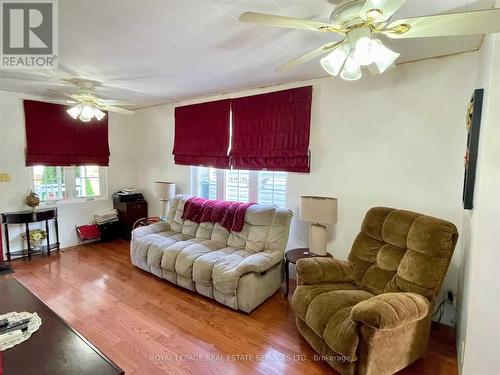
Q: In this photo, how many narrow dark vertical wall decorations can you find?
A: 1